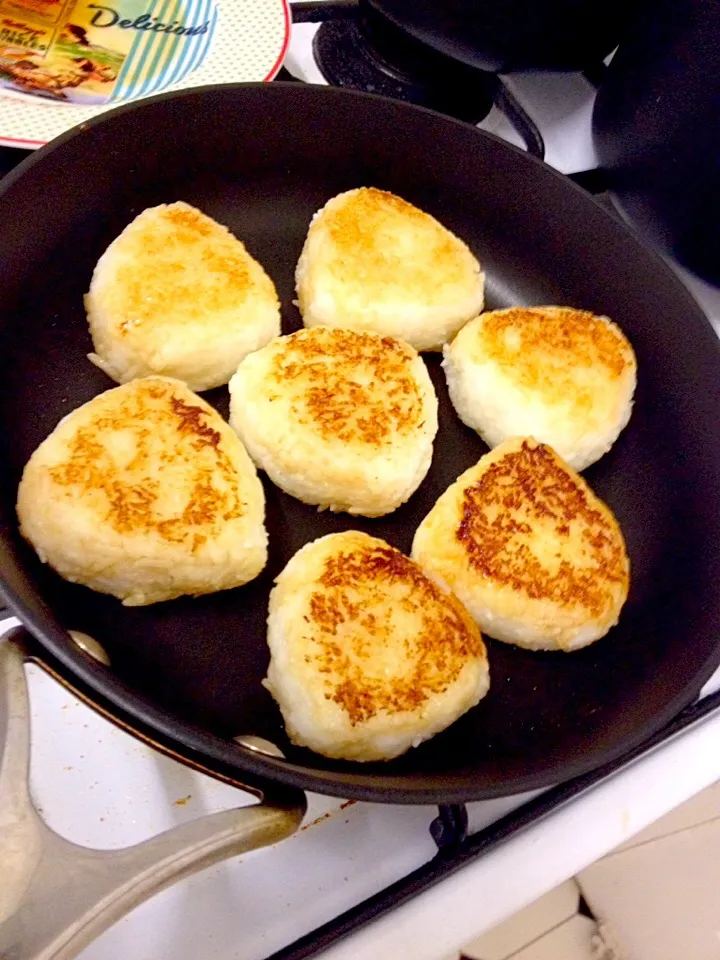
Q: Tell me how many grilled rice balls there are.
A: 7